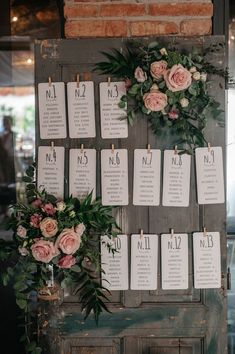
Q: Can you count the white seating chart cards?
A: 13